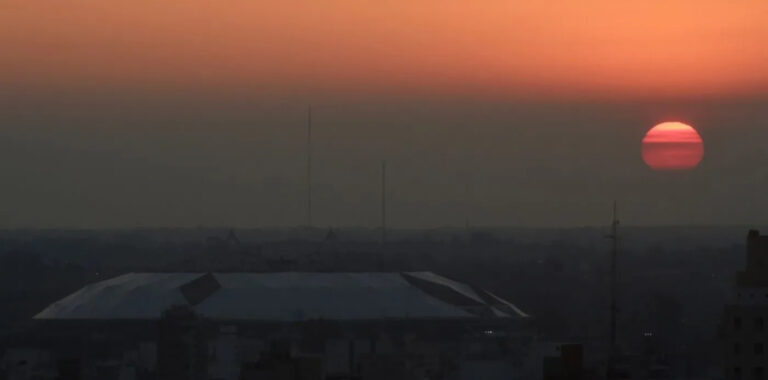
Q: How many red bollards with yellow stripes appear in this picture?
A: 0